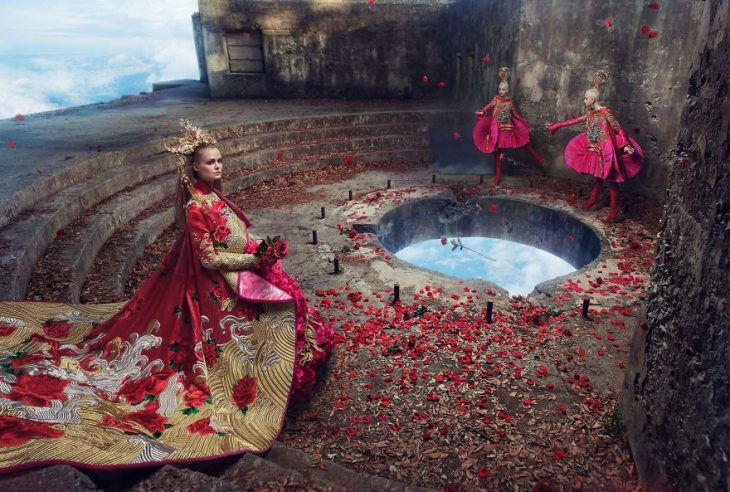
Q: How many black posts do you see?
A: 10